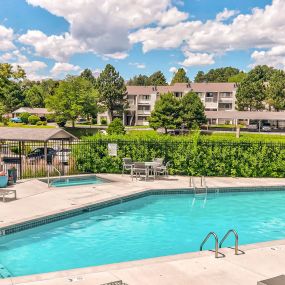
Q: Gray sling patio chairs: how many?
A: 4